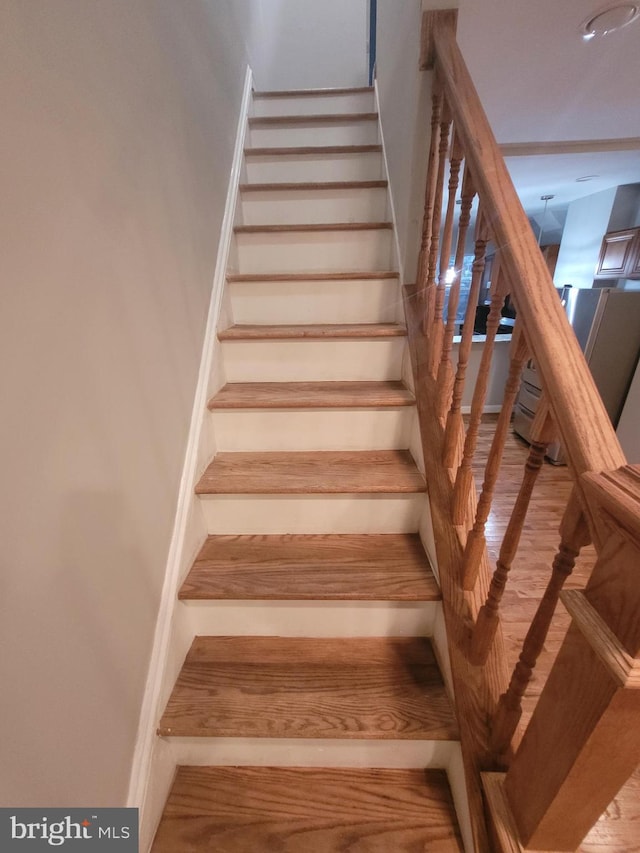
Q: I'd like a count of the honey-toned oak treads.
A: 12